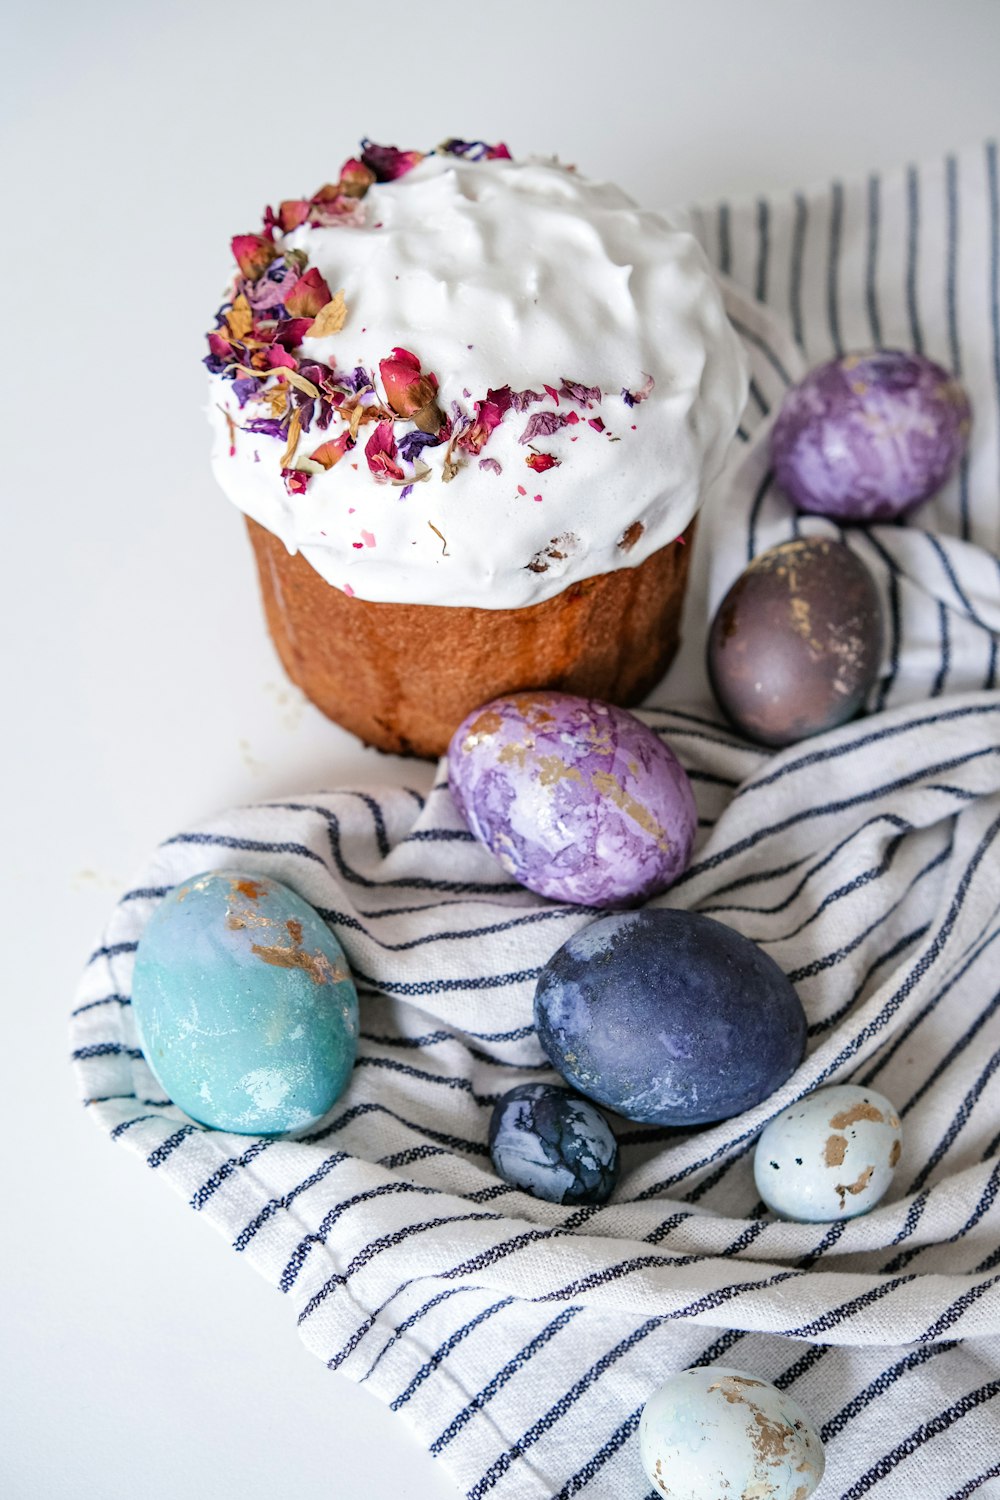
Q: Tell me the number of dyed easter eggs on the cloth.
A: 8